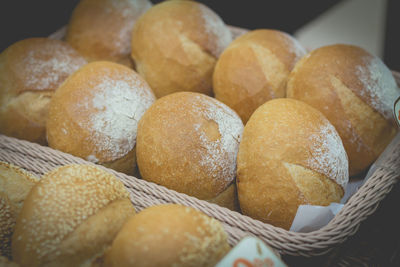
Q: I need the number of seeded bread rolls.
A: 3